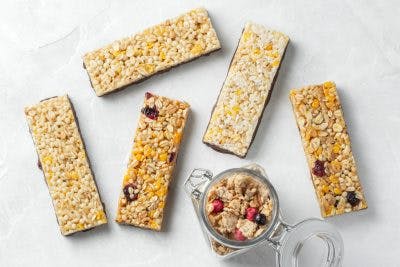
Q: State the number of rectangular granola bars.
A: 5